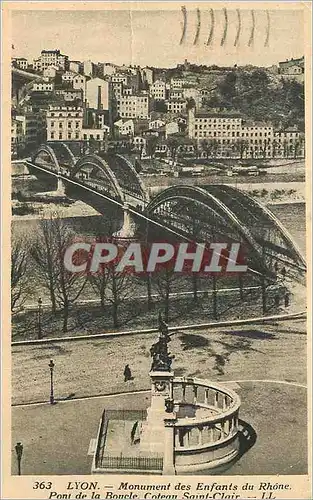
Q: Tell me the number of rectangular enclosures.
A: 1